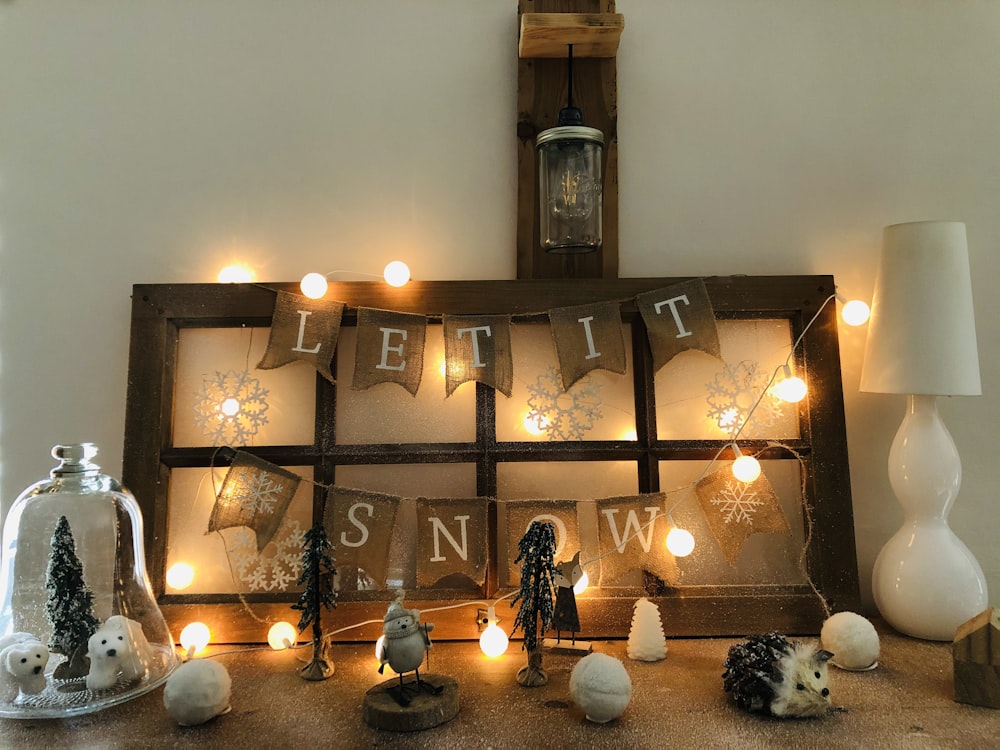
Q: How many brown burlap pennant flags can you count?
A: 11